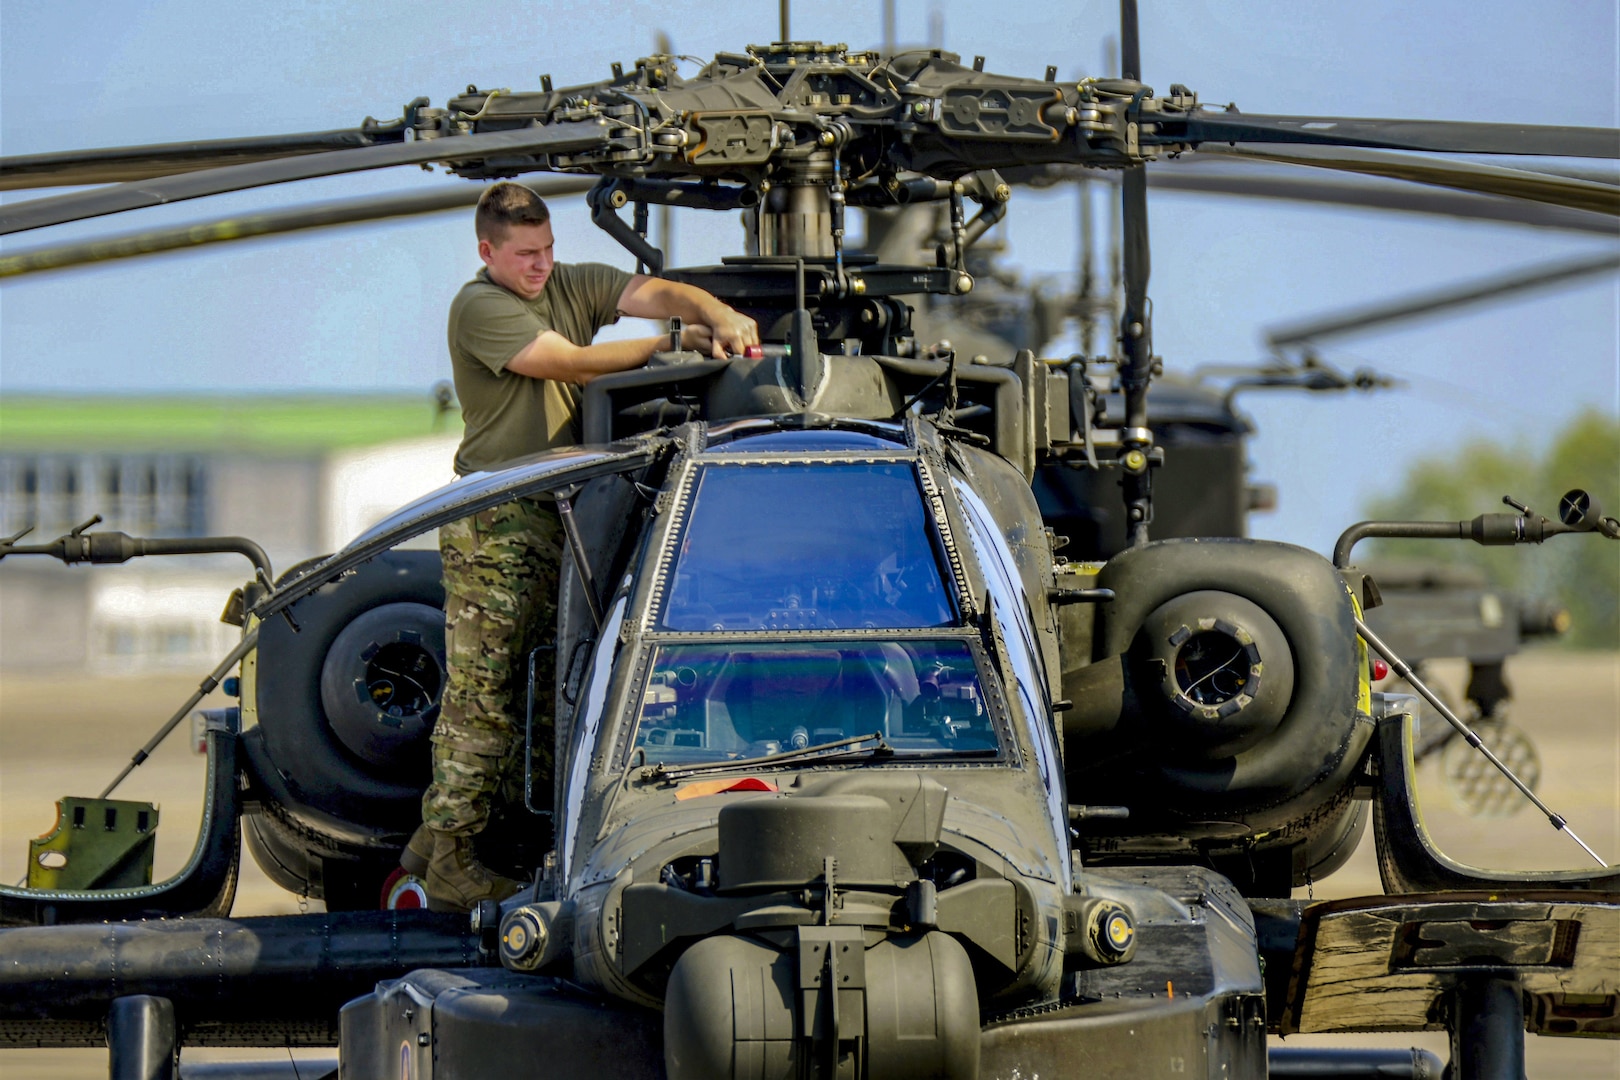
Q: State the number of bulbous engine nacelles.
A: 2